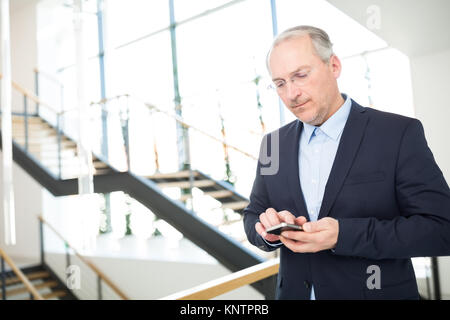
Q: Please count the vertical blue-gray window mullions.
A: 3